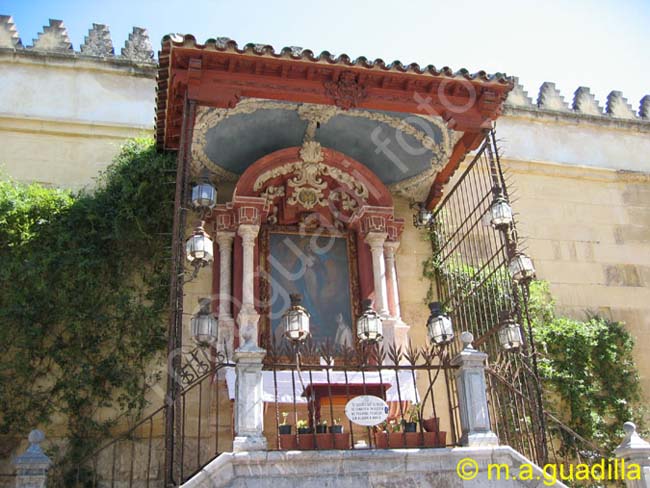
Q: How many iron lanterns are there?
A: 10